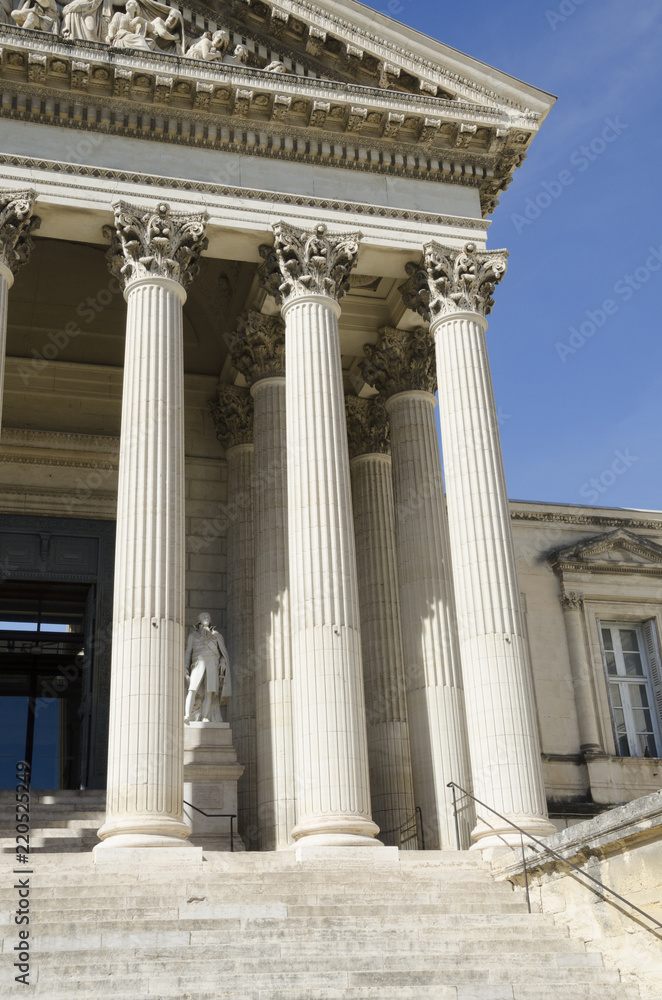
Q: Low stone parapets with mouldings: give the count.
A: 1